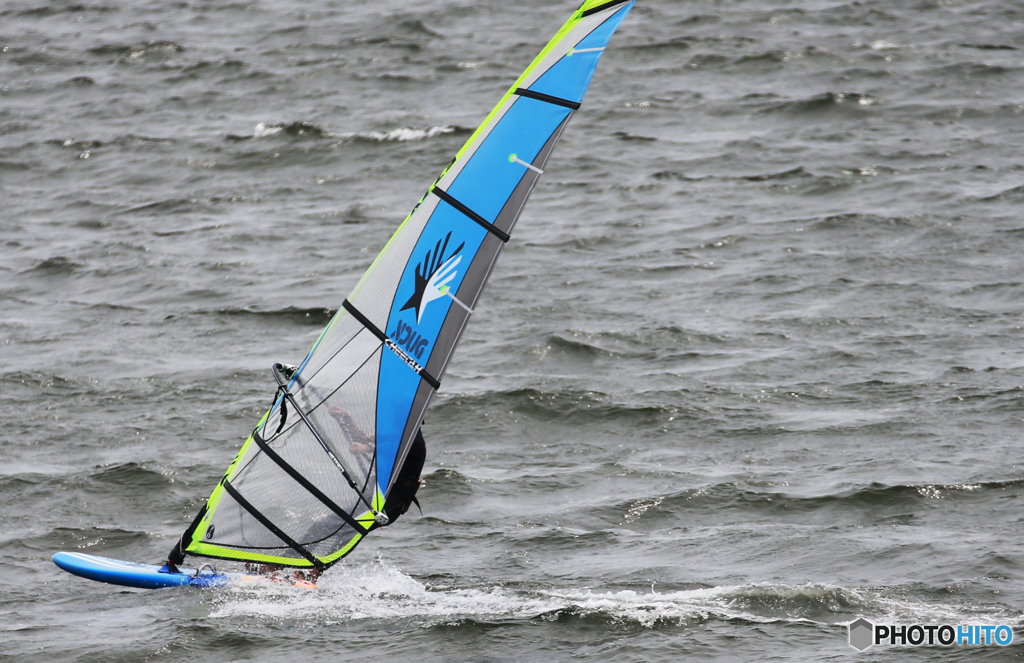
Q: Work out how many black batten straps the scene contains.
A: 6